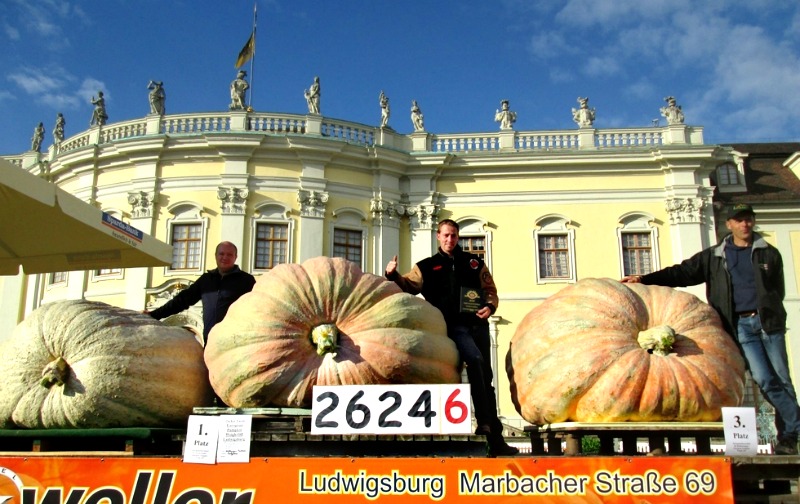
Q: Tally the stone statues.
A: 11